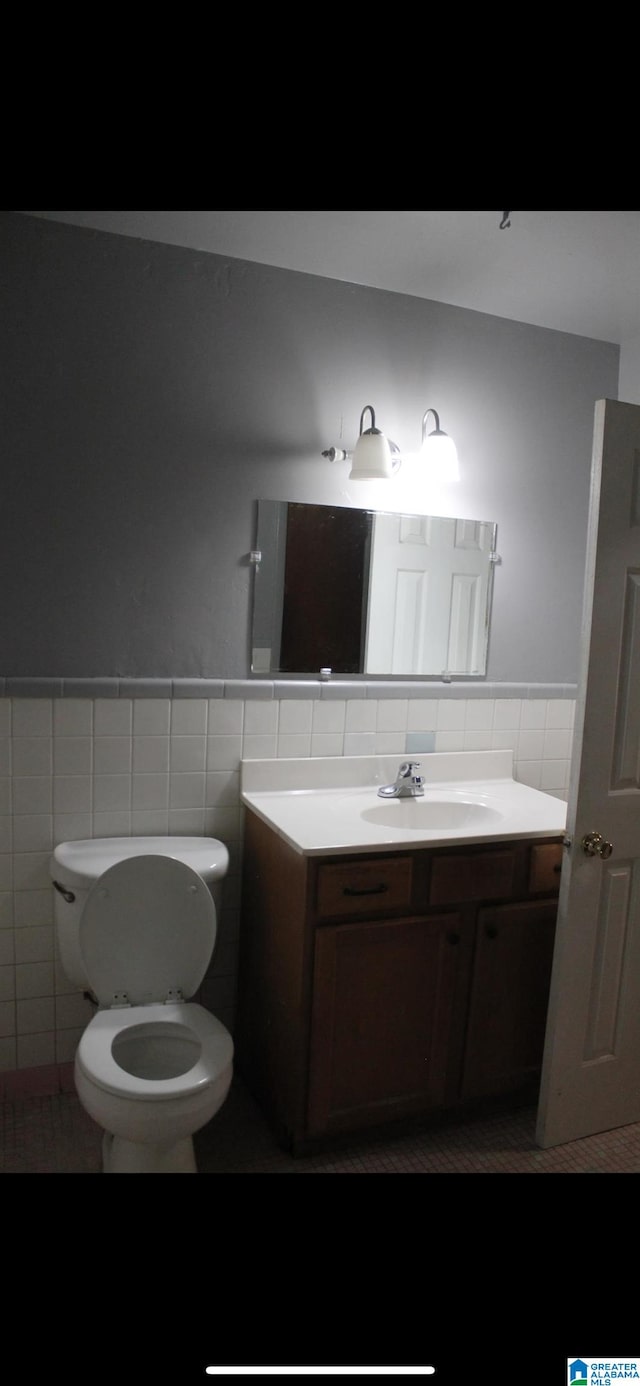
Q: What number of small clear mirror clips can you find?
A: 4